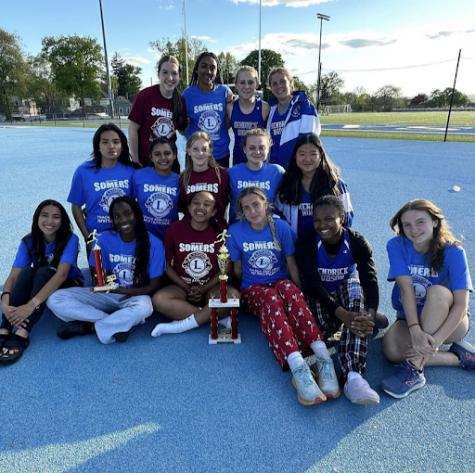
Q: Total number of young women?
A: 15